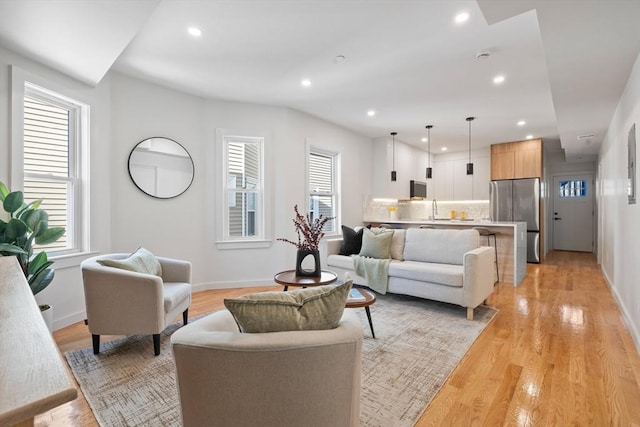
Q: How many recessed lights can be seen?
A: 9